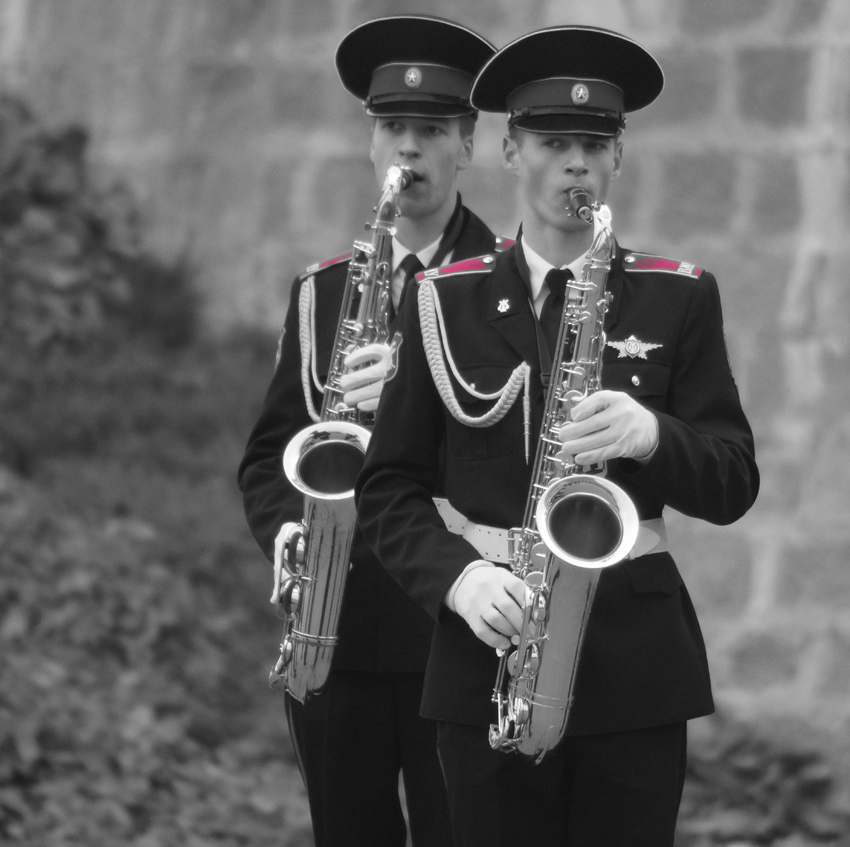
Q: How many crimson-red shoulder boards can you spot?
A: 4